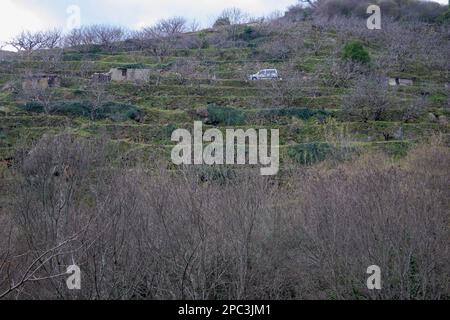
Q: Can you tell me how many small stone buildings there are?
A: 3